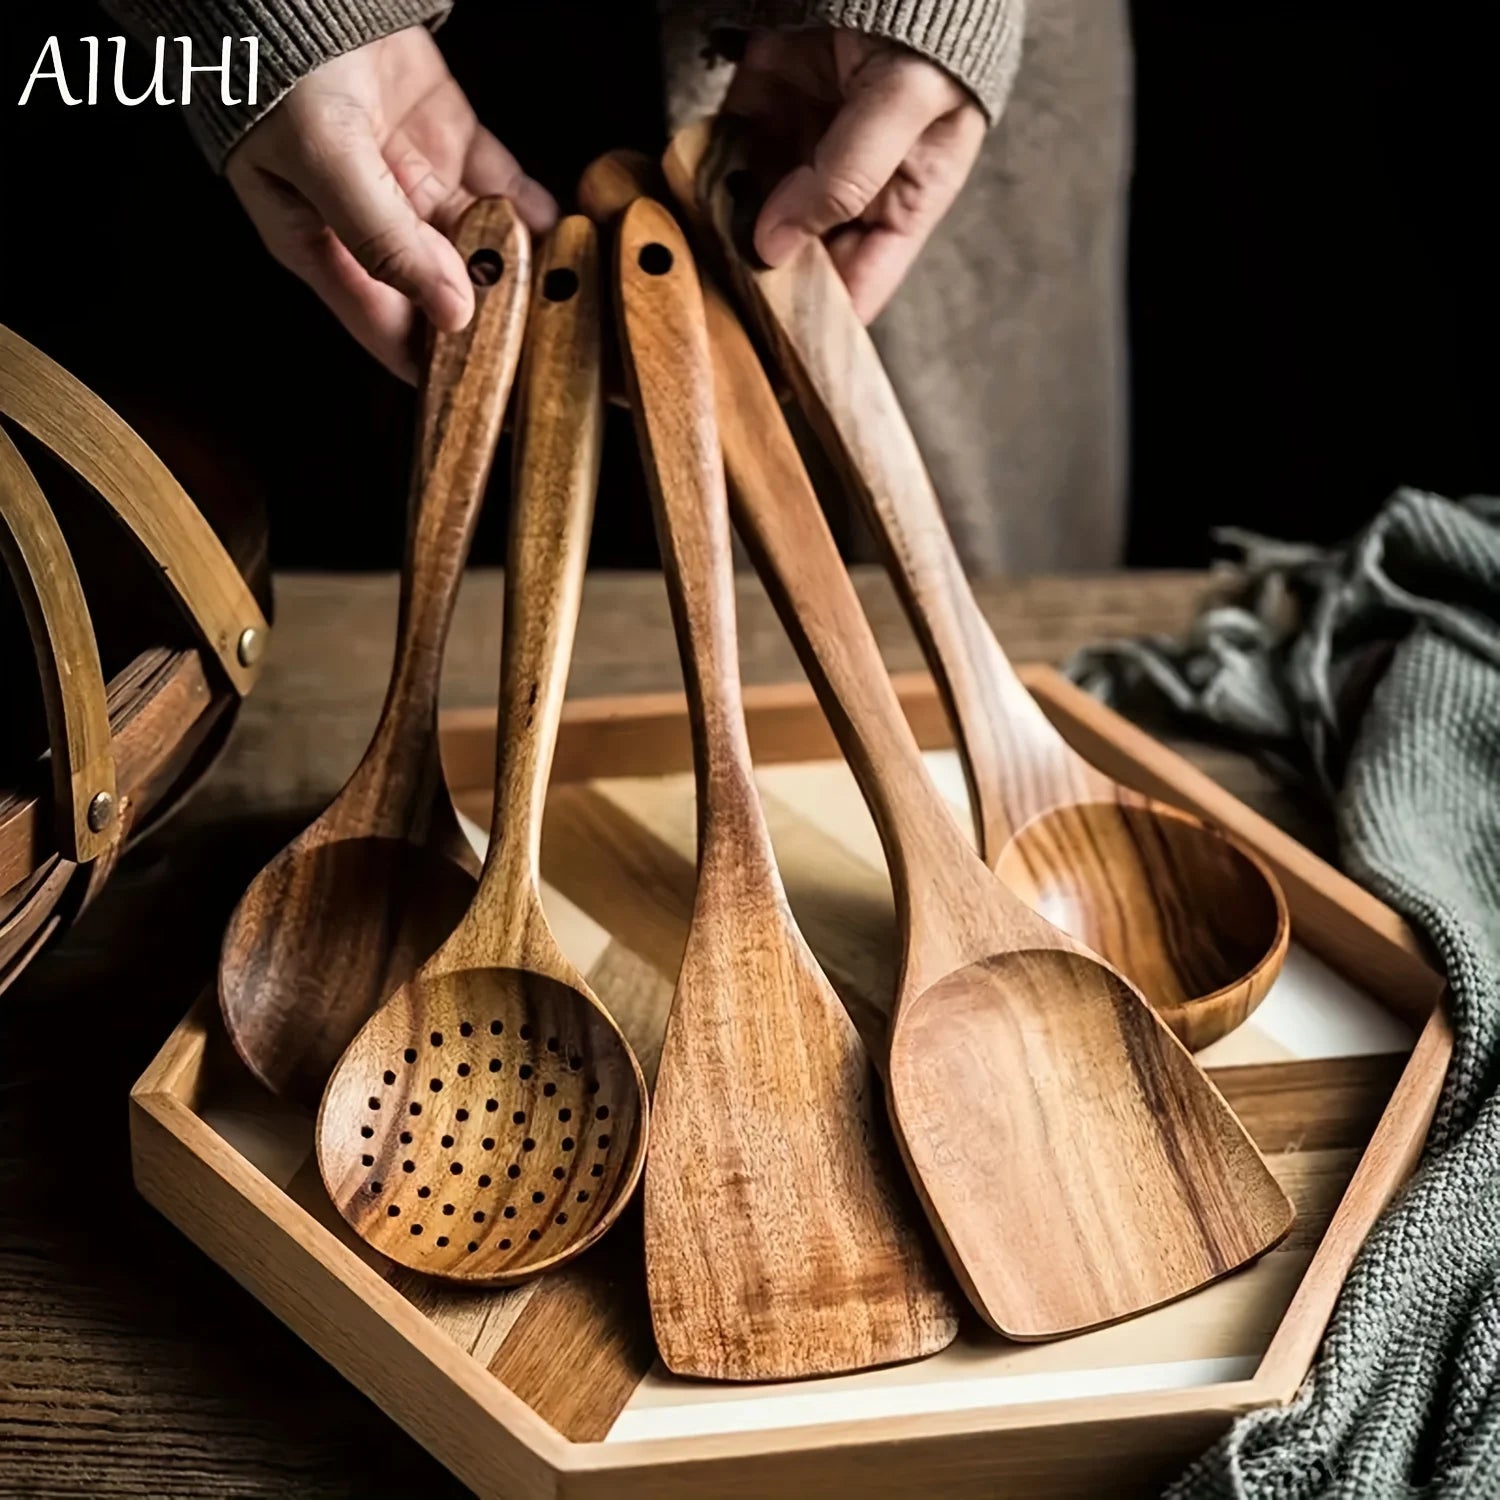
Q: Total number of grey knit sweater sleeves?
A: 2